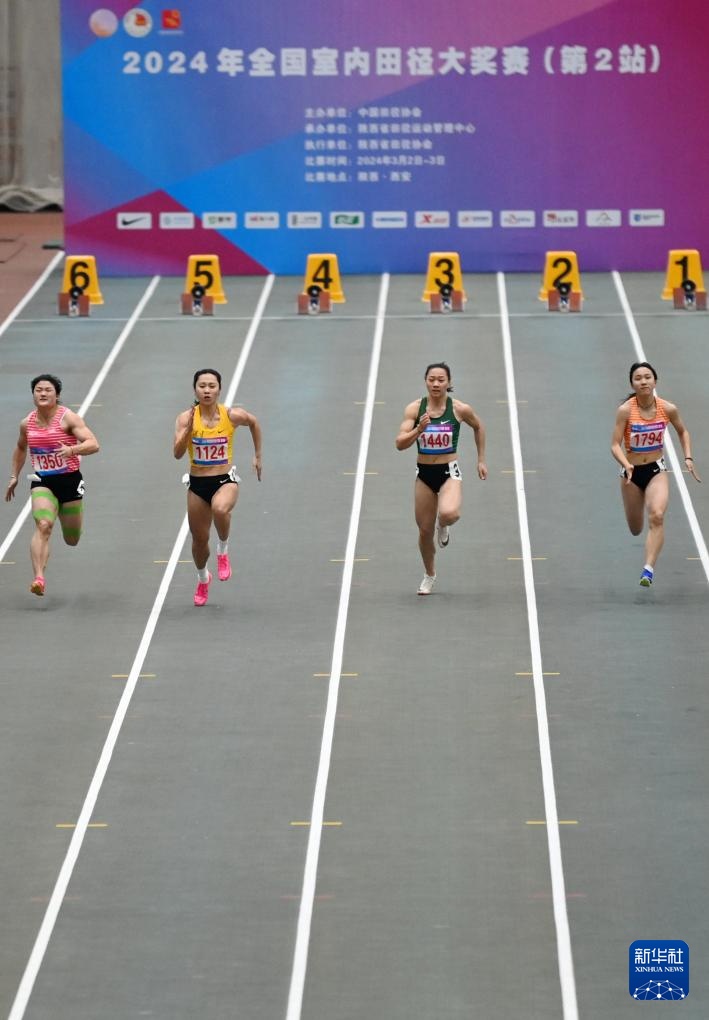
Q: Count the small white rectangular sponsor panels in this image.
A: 13